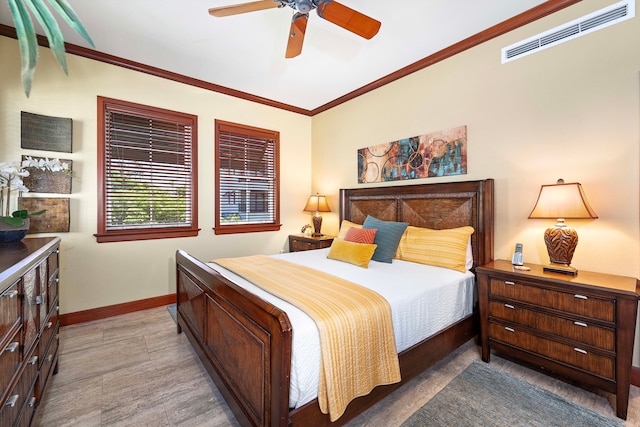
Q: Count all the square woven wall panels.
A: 3